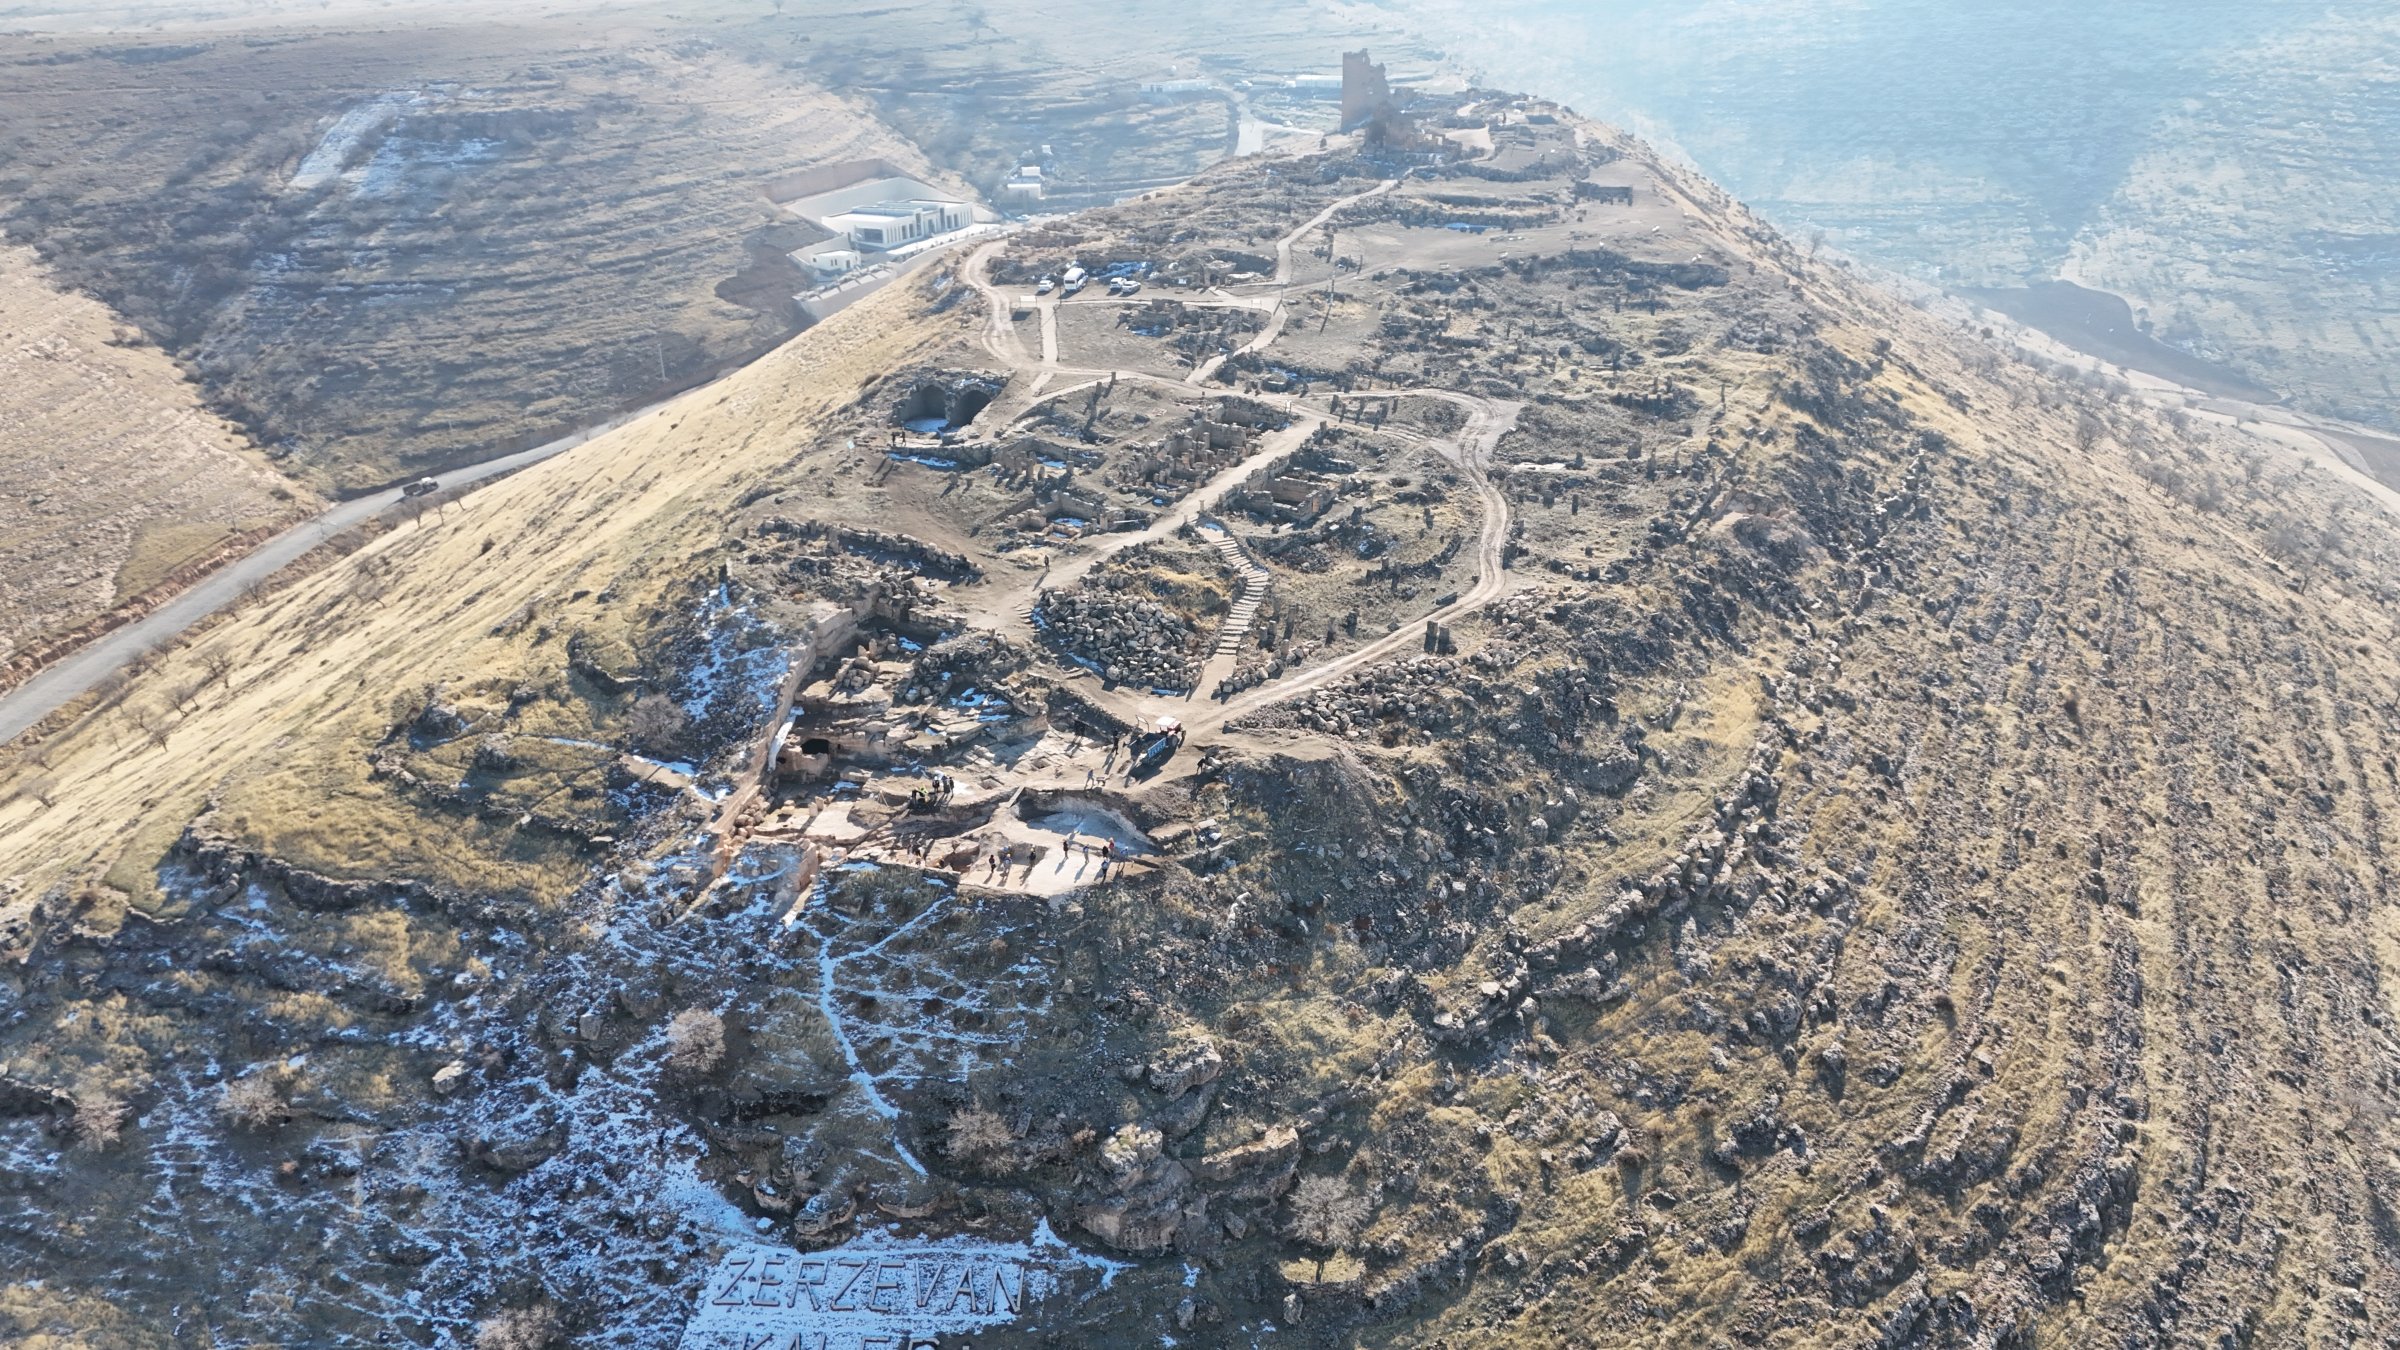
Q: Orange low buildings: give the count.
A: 0